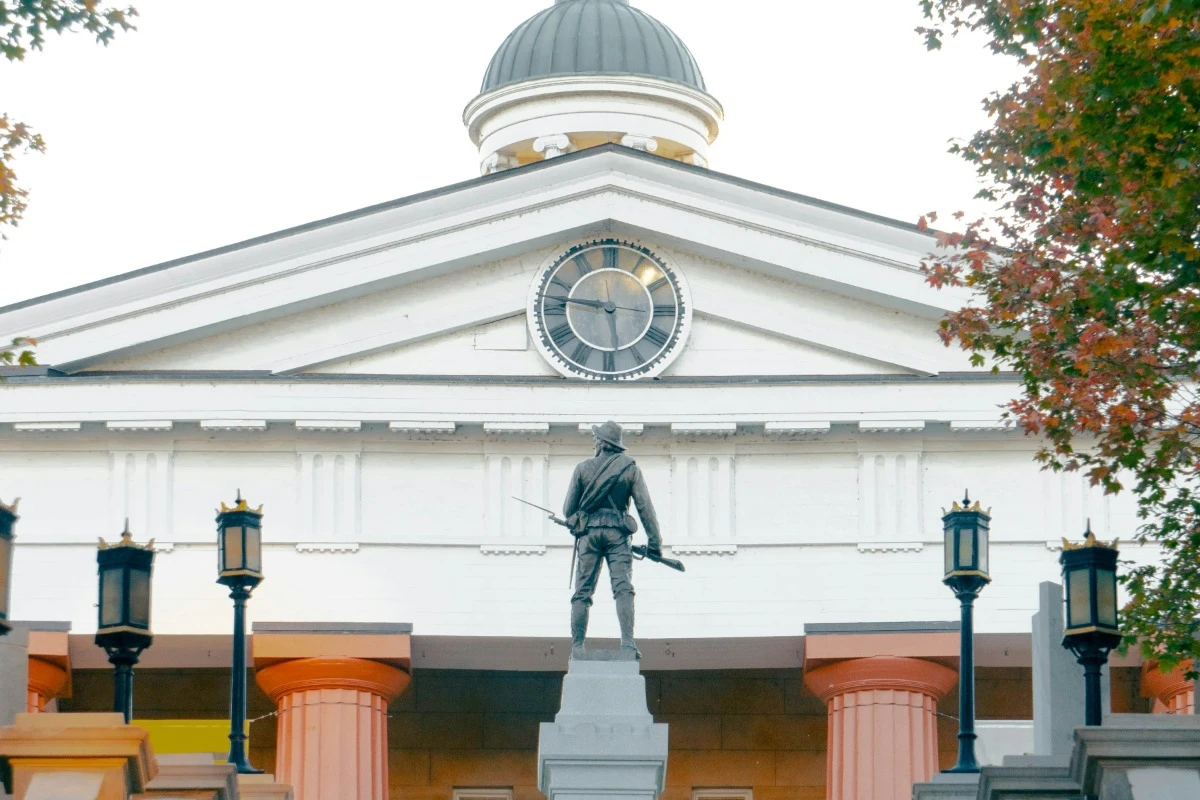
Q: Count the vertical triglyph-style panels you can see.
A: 6